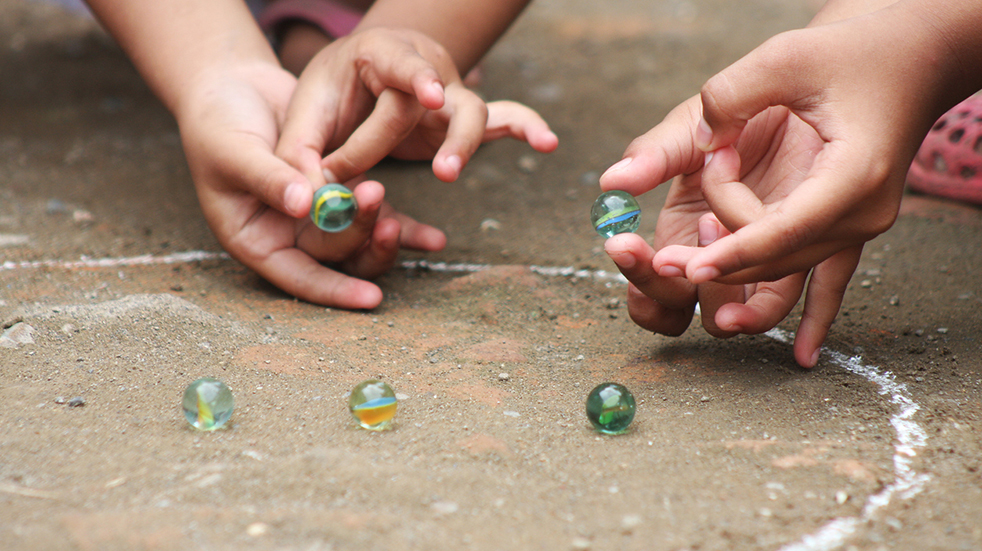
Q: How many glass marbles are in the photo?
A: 5